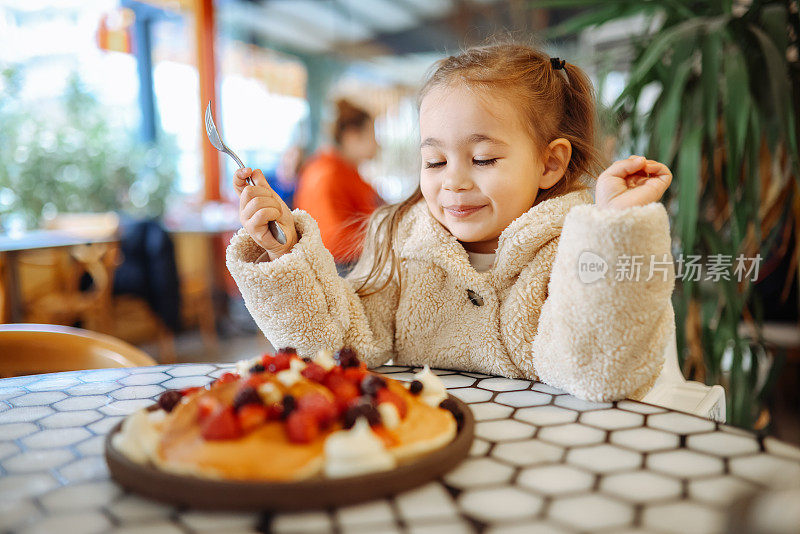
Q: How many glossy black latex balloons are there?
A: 0